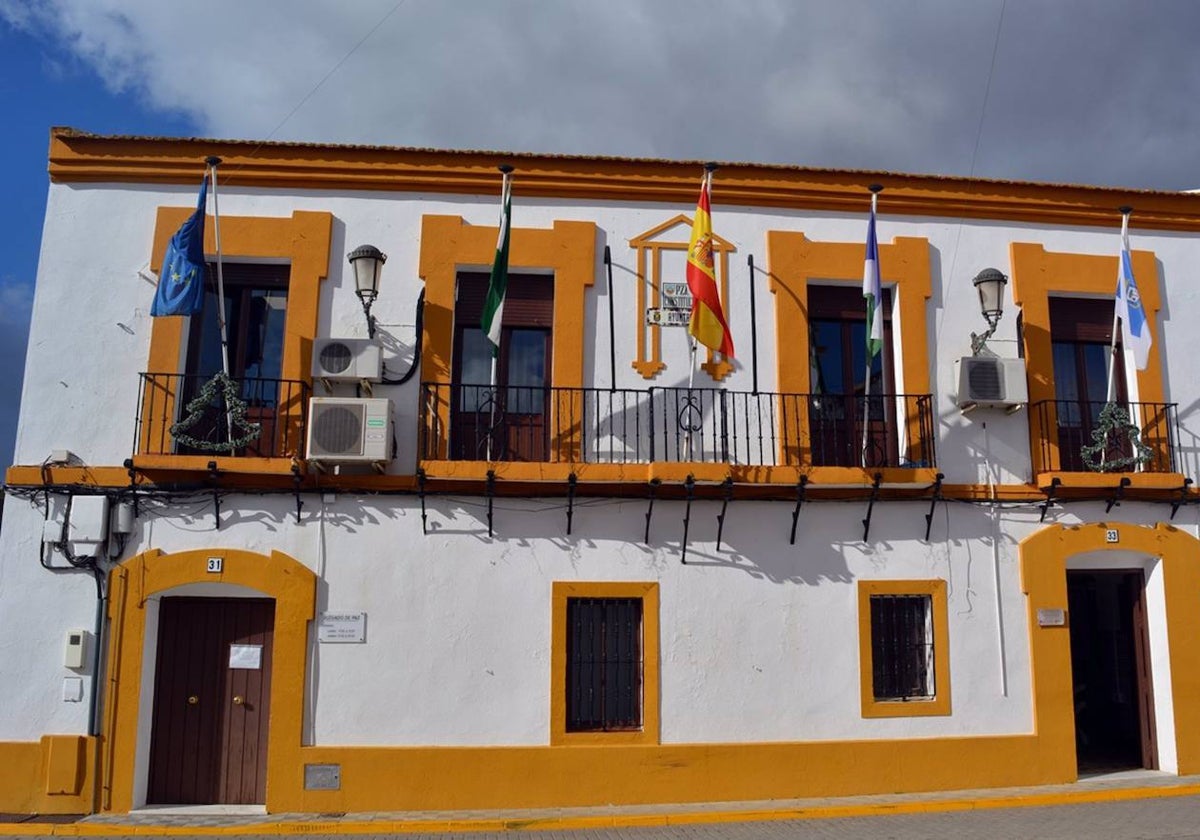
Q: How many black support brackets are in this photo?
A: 15